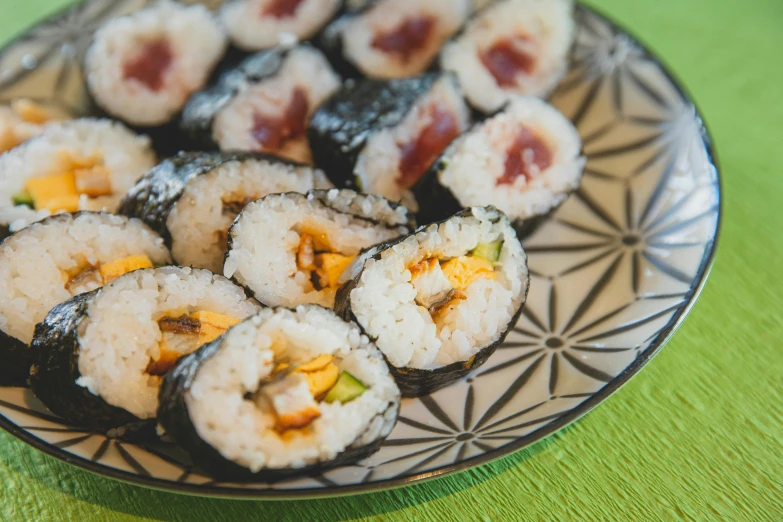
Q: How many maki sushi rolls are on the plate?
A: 15